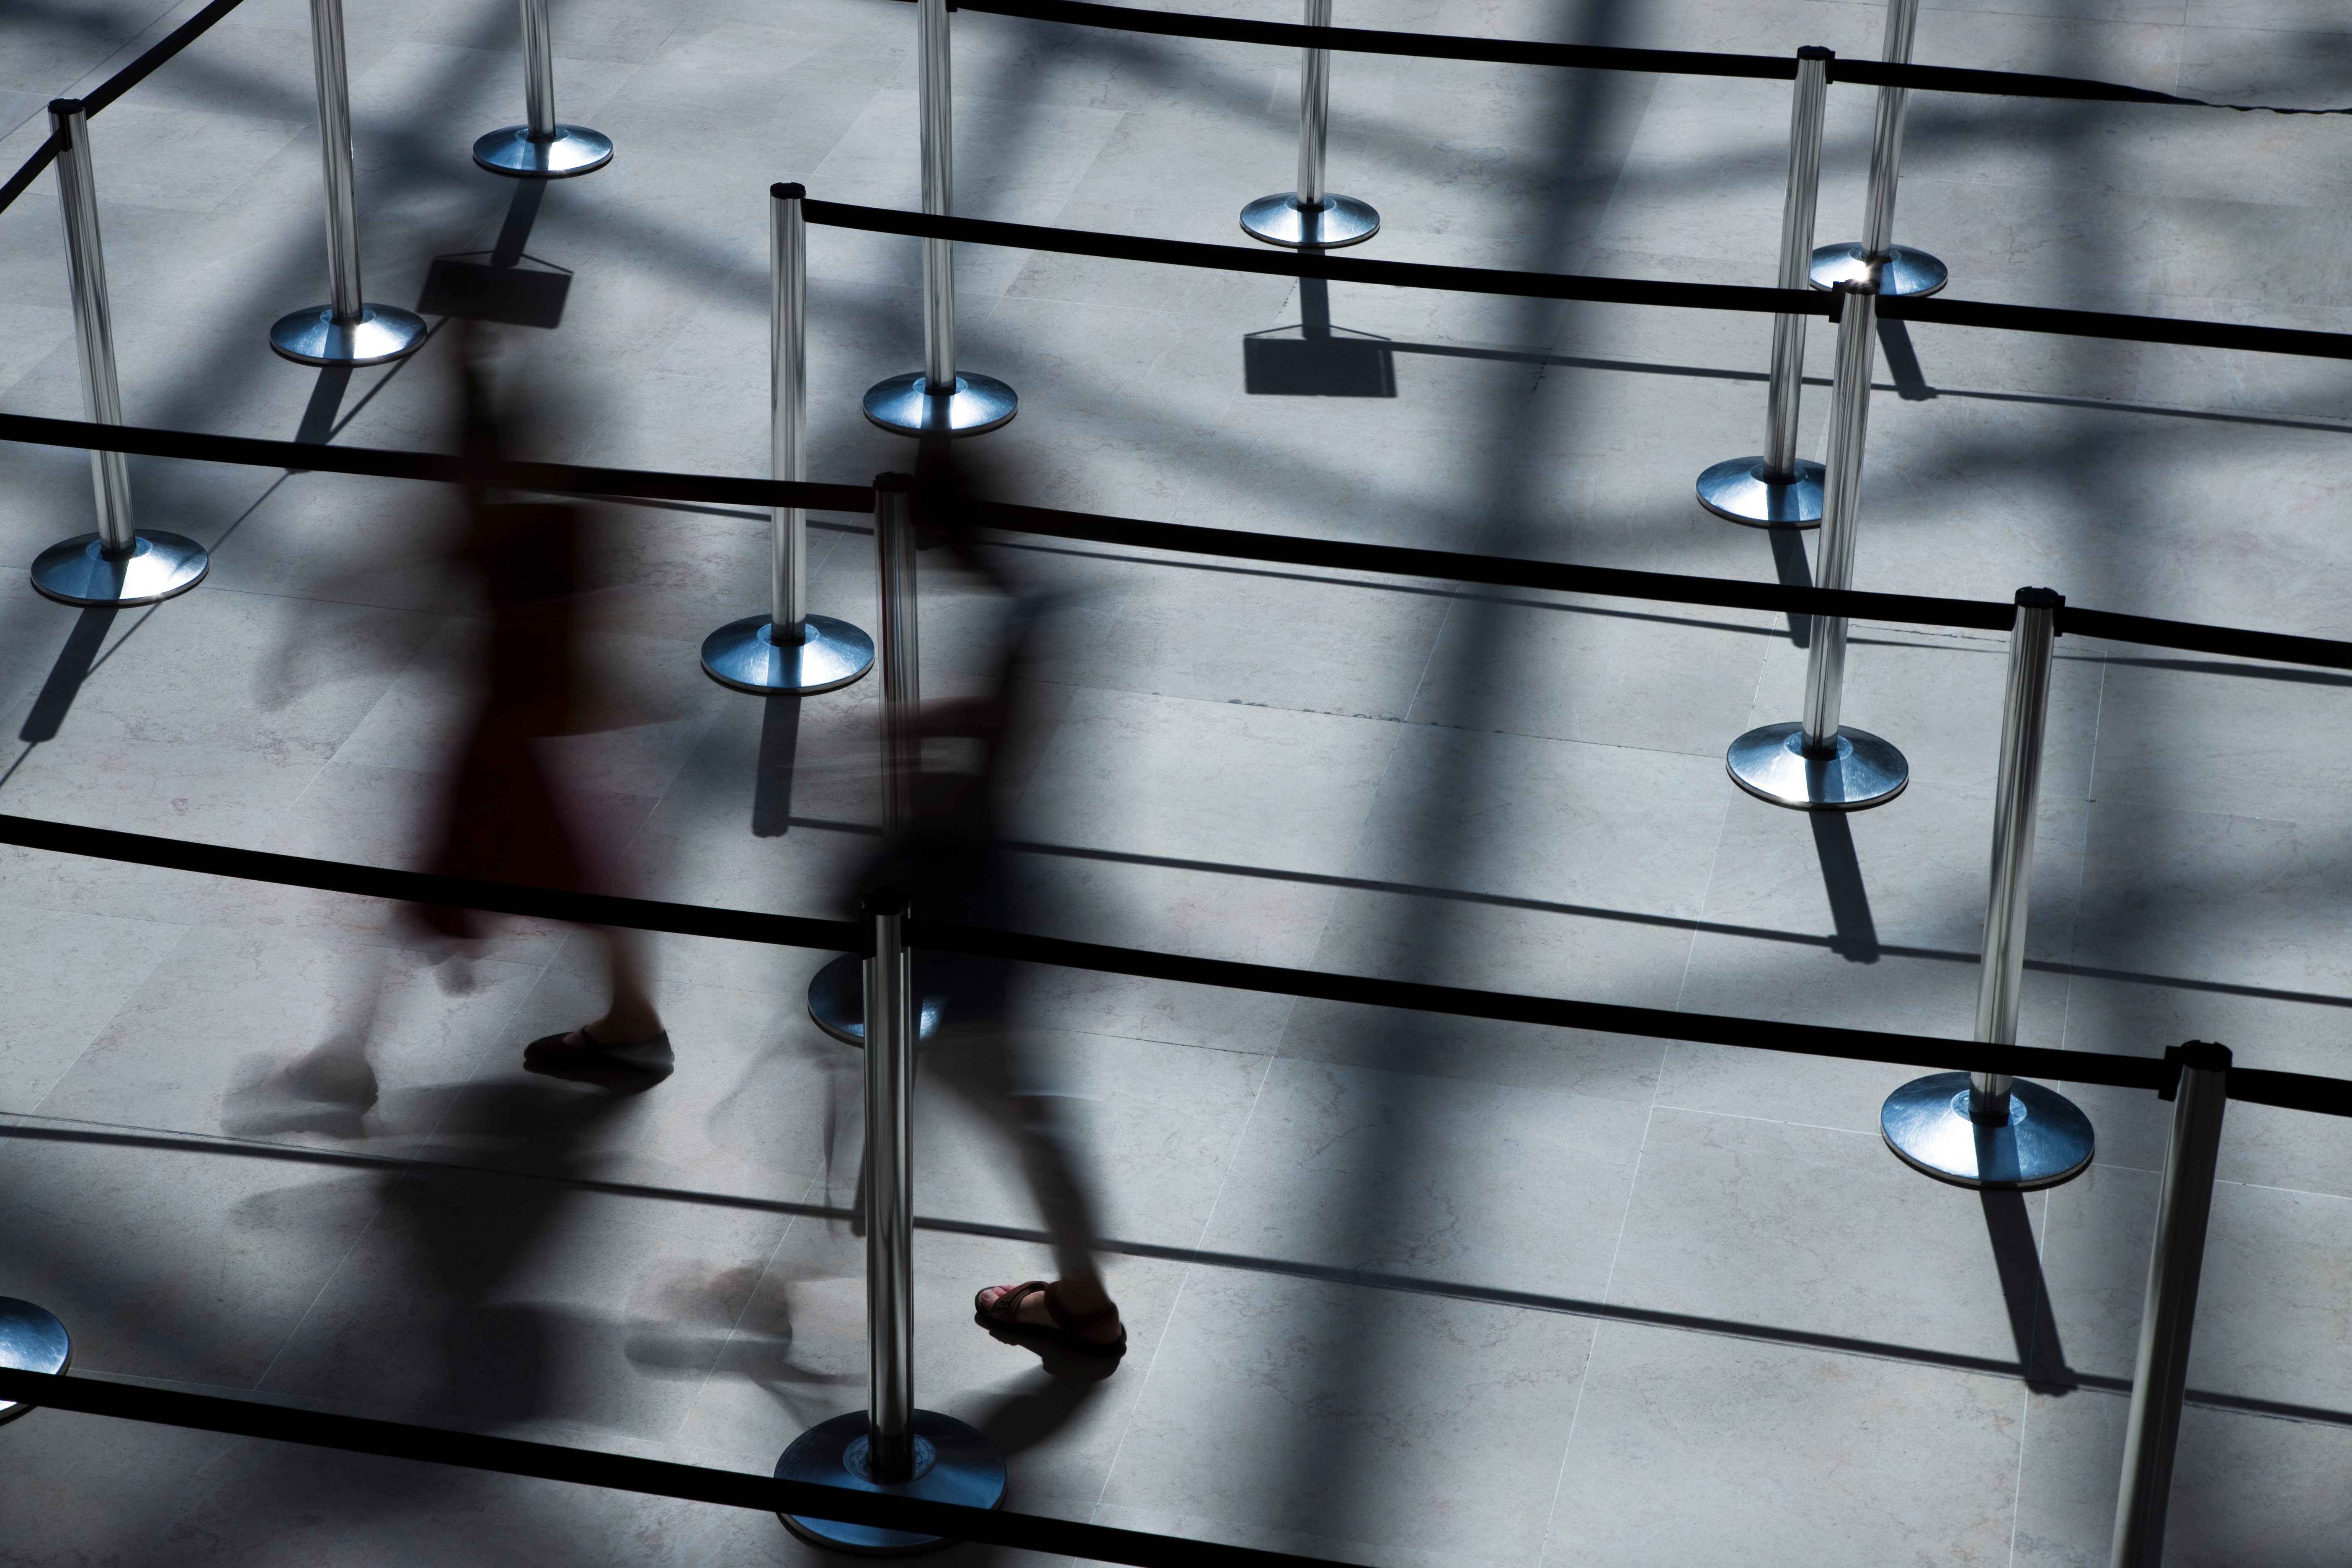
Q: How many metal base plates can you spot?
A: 13